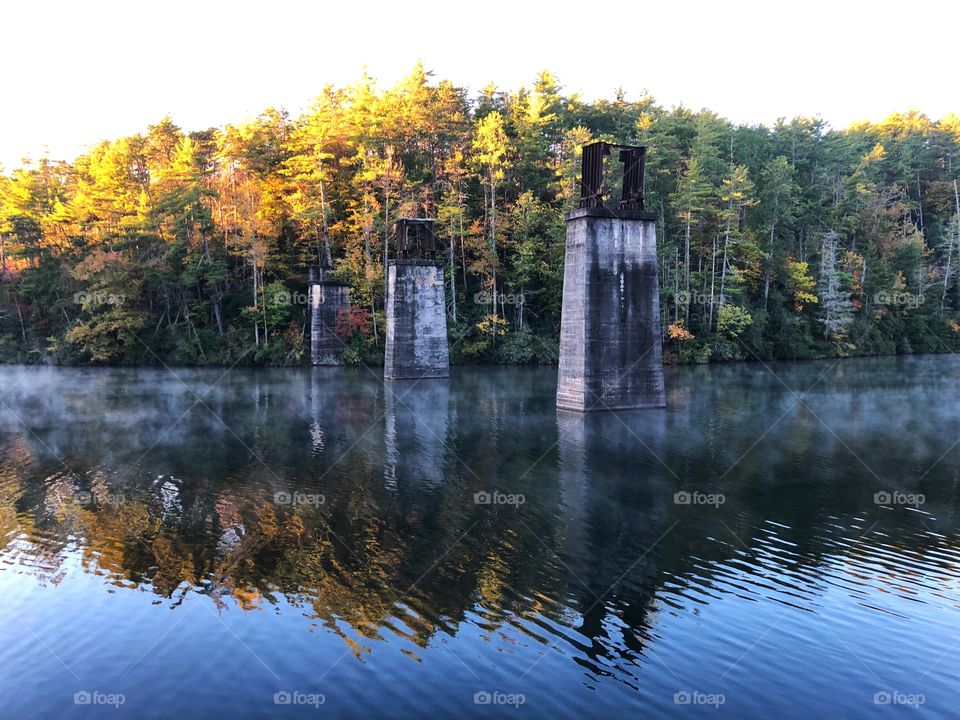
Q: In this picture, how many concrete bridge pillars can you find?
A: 3